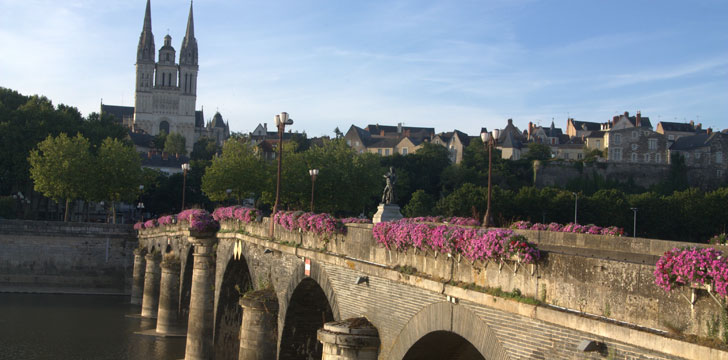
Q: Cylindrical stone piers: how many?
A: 6